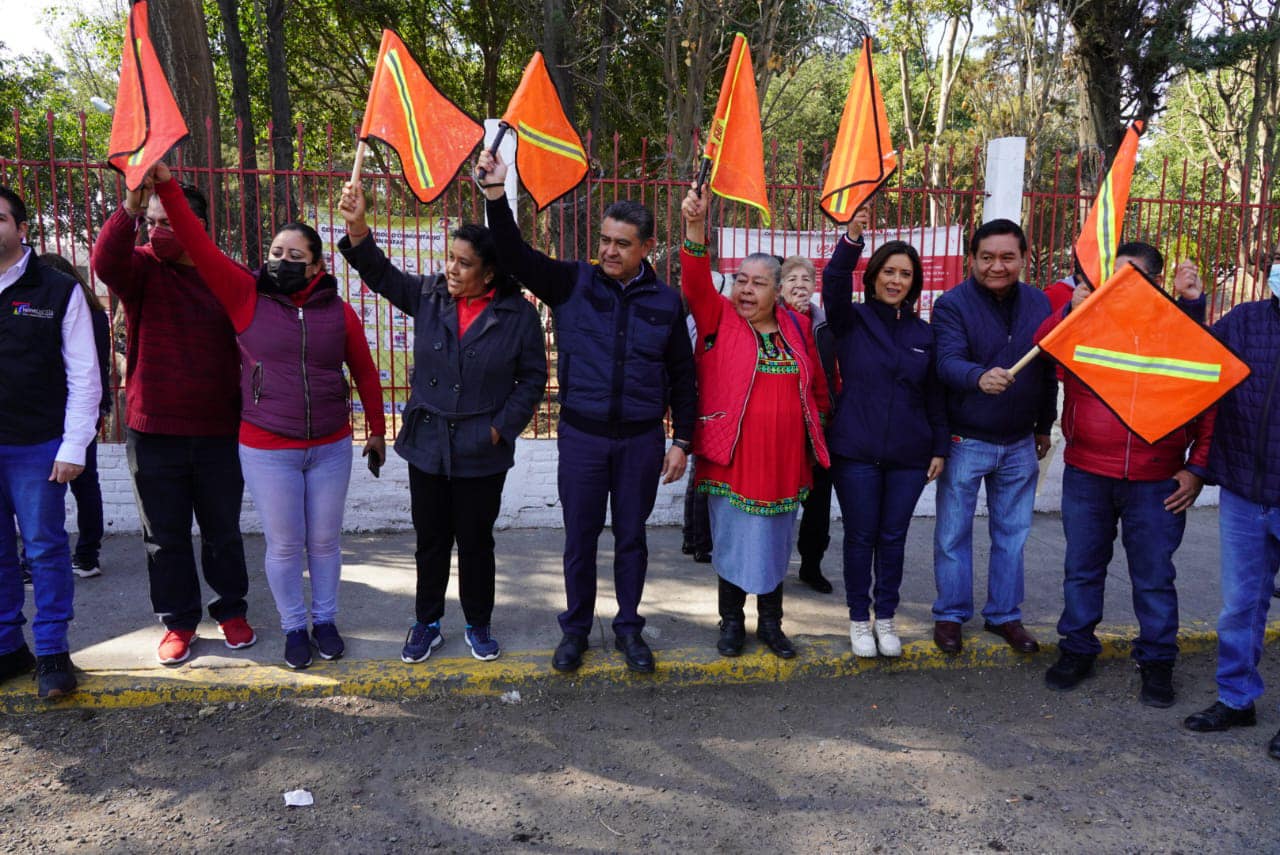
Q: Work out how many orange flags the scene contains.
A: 7